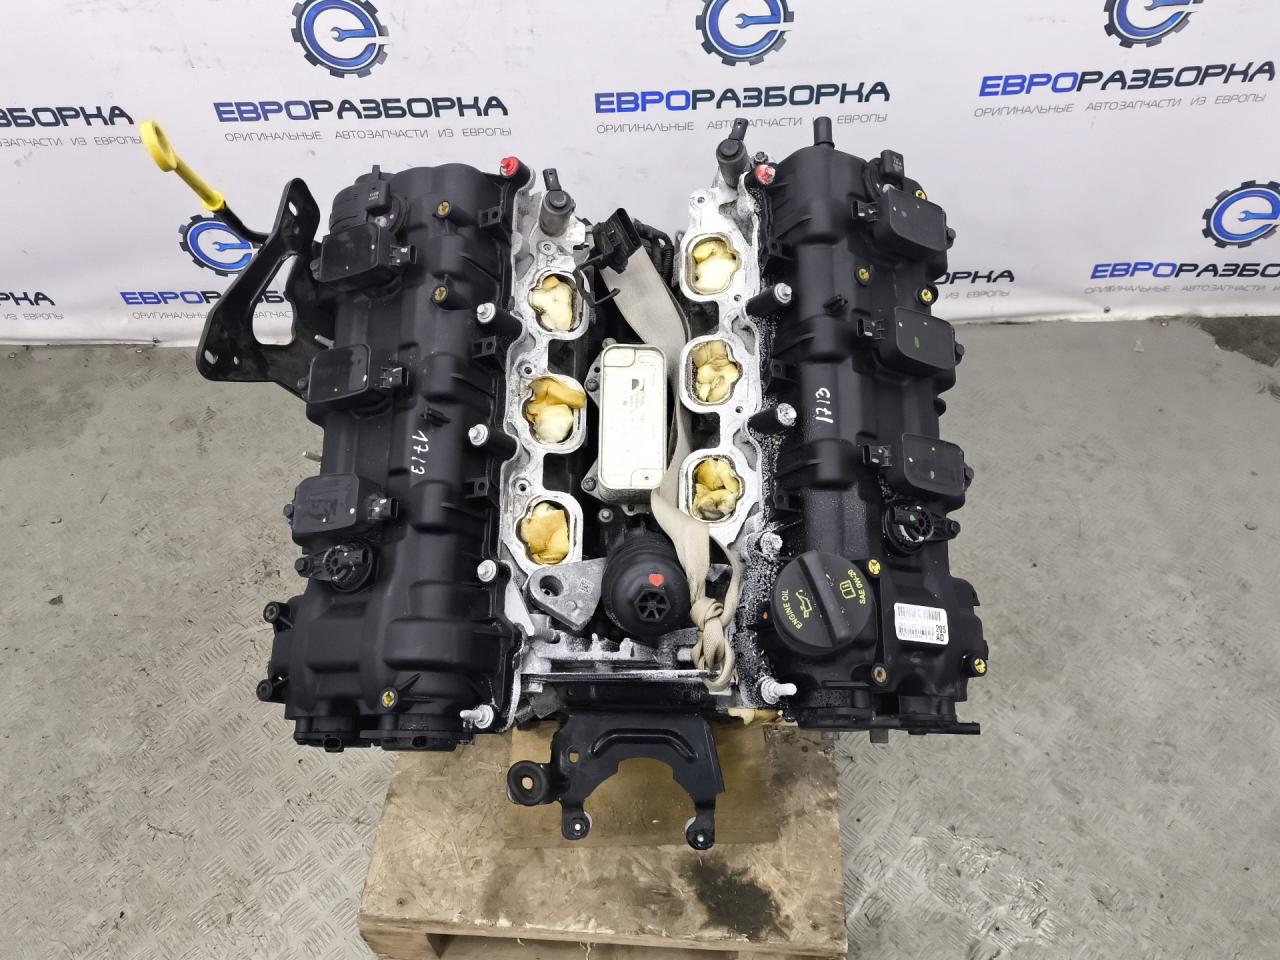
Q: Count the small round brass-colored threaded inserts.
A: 9